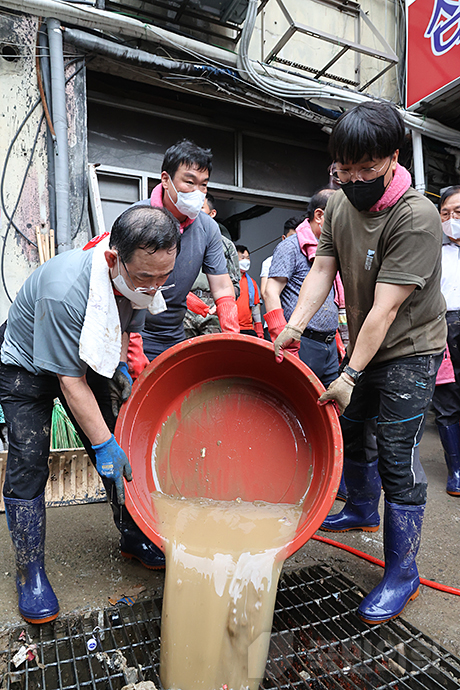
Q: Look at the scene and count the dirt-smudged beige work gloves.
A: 2